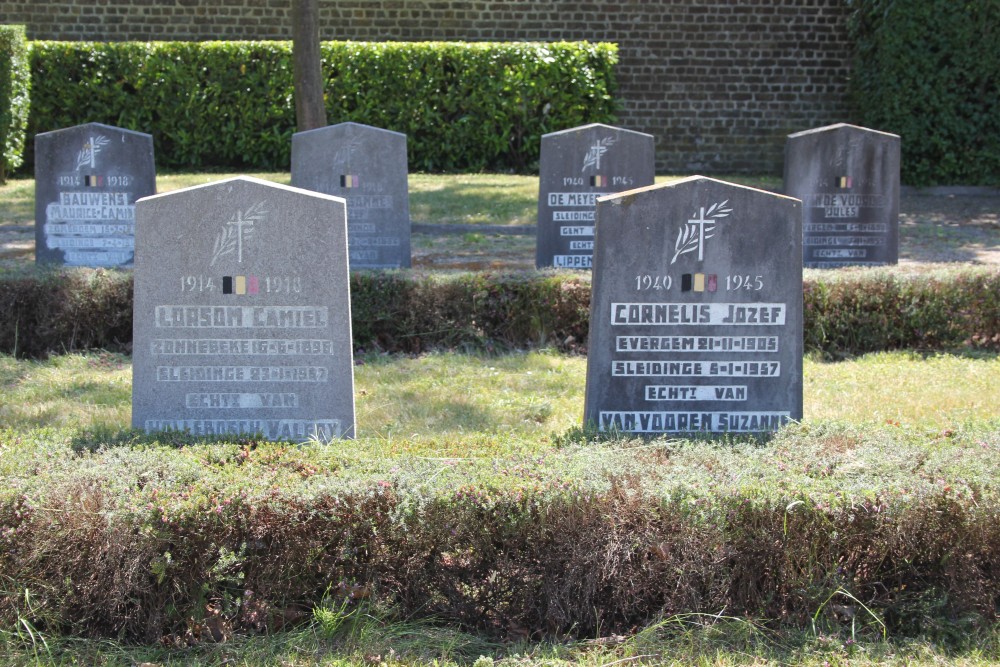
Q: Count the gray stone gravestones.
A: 6